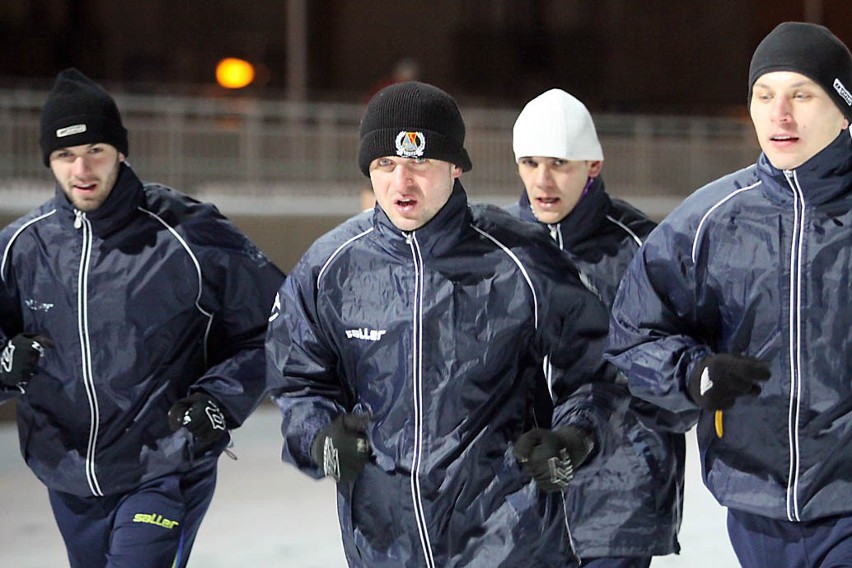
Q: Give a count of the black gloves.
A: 5